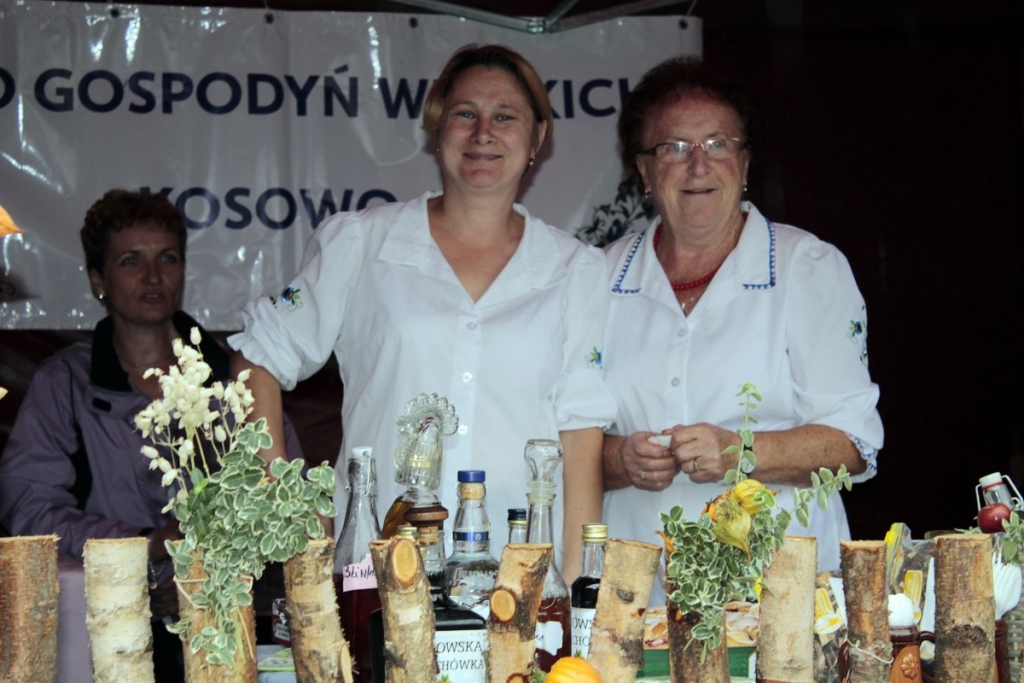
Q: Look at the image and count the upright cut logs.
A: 11